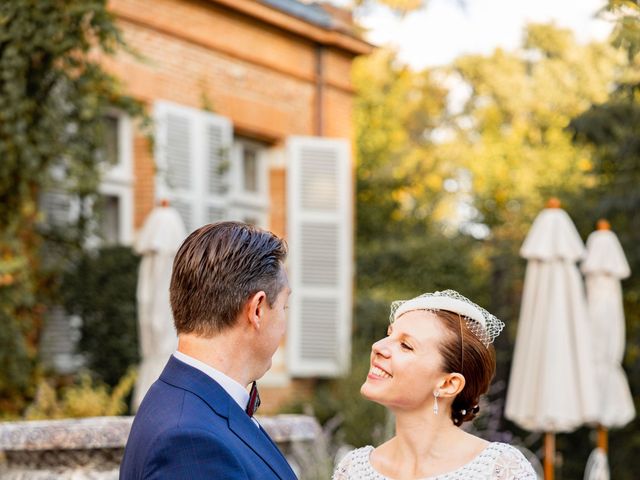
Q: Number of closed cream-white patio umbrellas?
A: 3